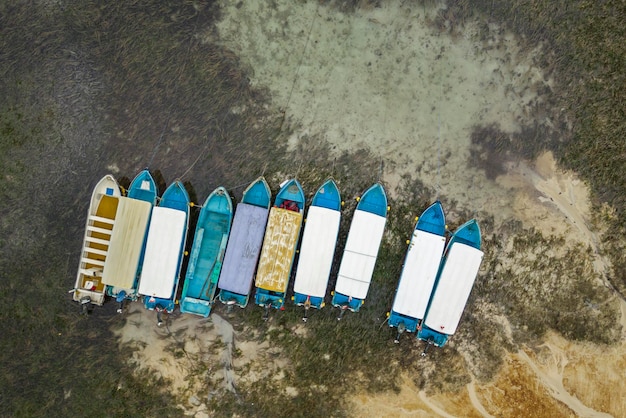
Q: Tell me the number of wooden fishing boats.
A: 10